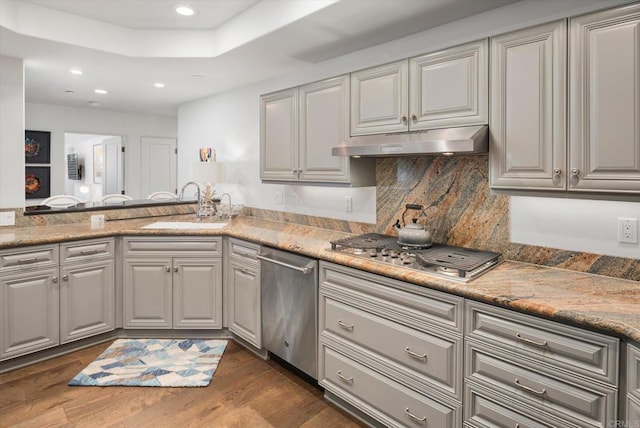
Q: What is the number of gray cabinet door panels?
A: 11